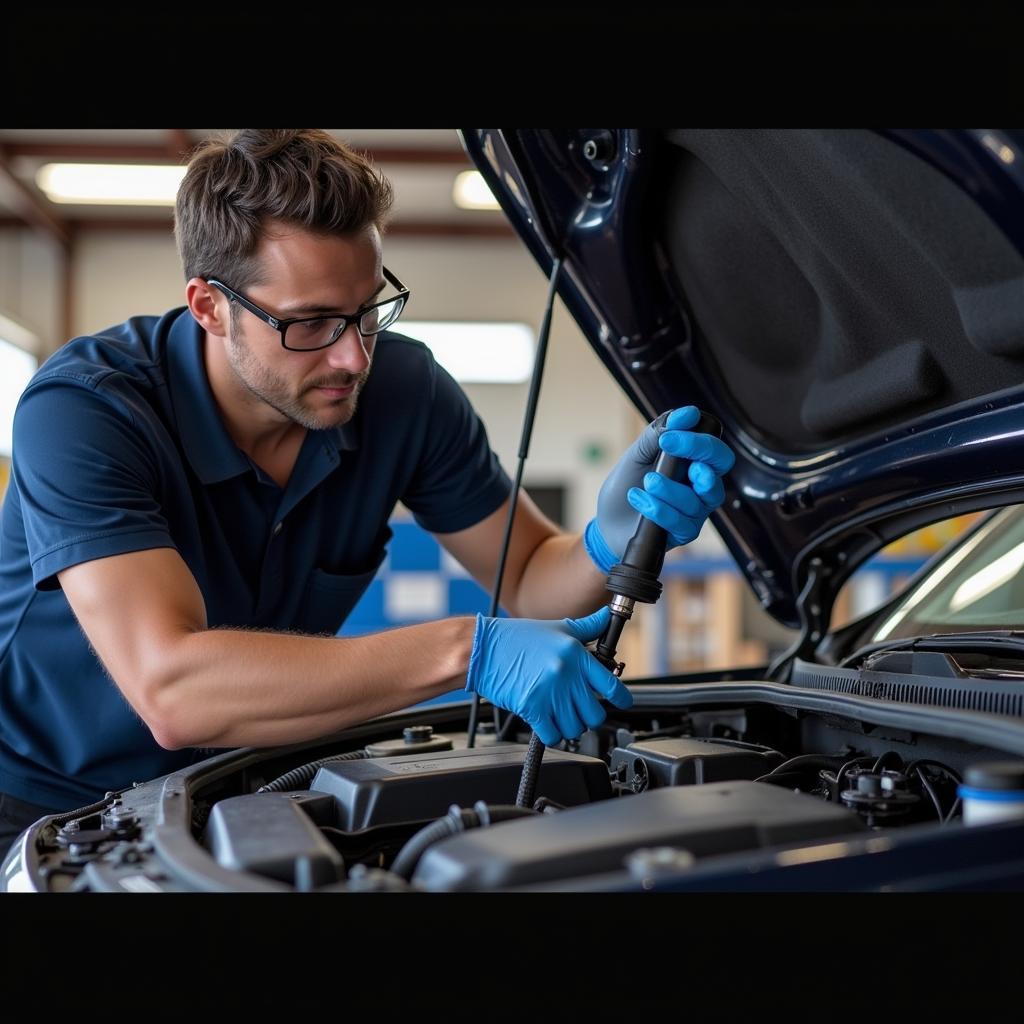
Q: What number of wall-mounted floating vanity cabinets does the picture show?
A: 0